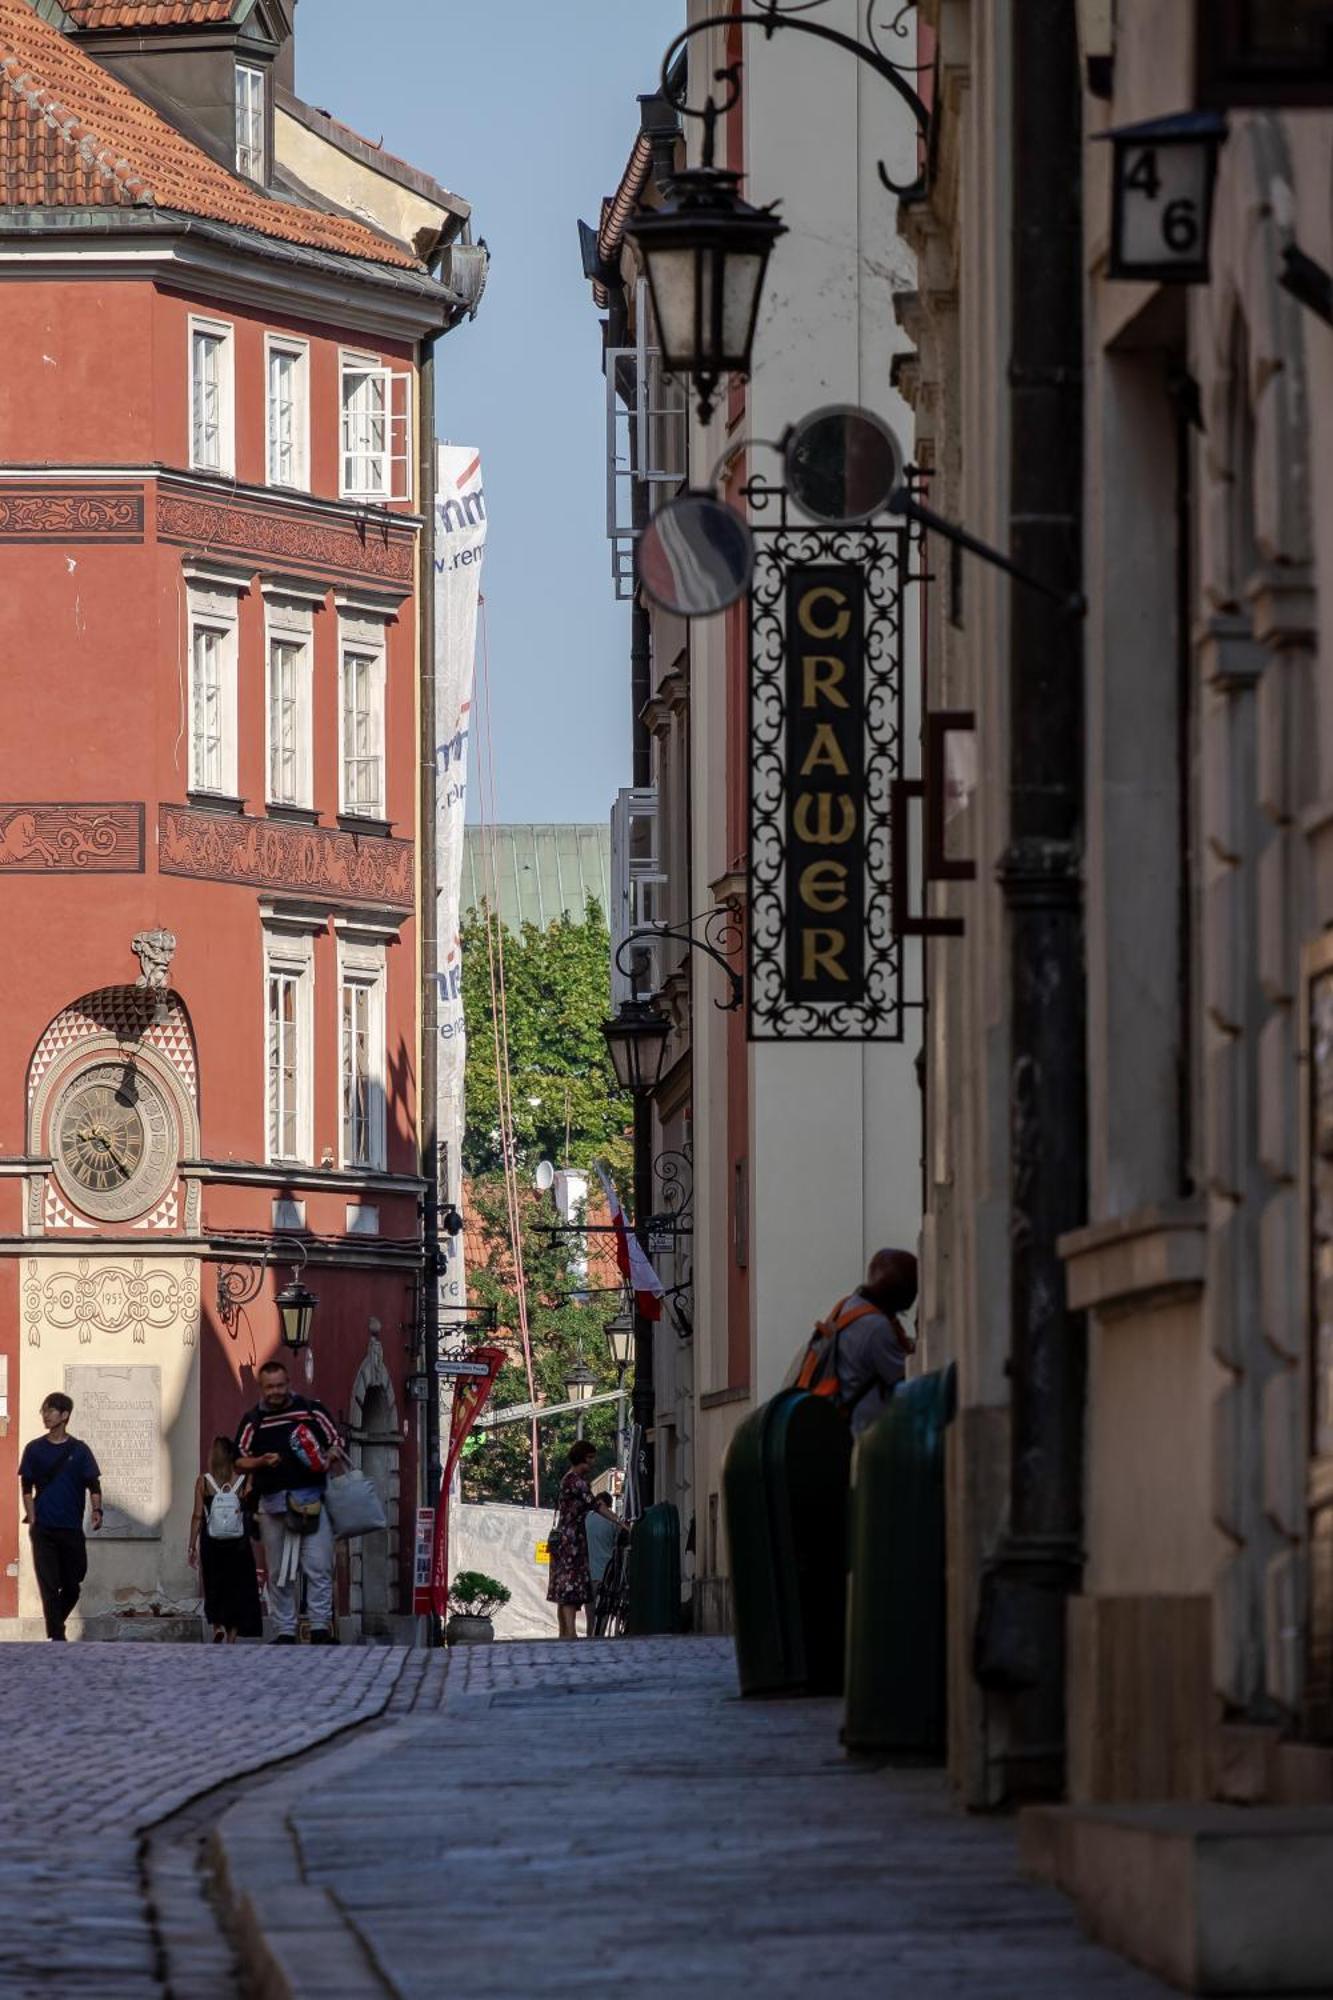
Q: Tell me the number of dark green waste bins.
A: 3